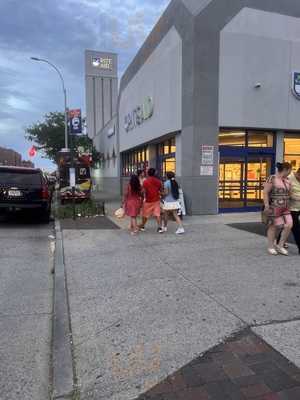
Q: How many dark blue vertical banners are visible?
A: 1